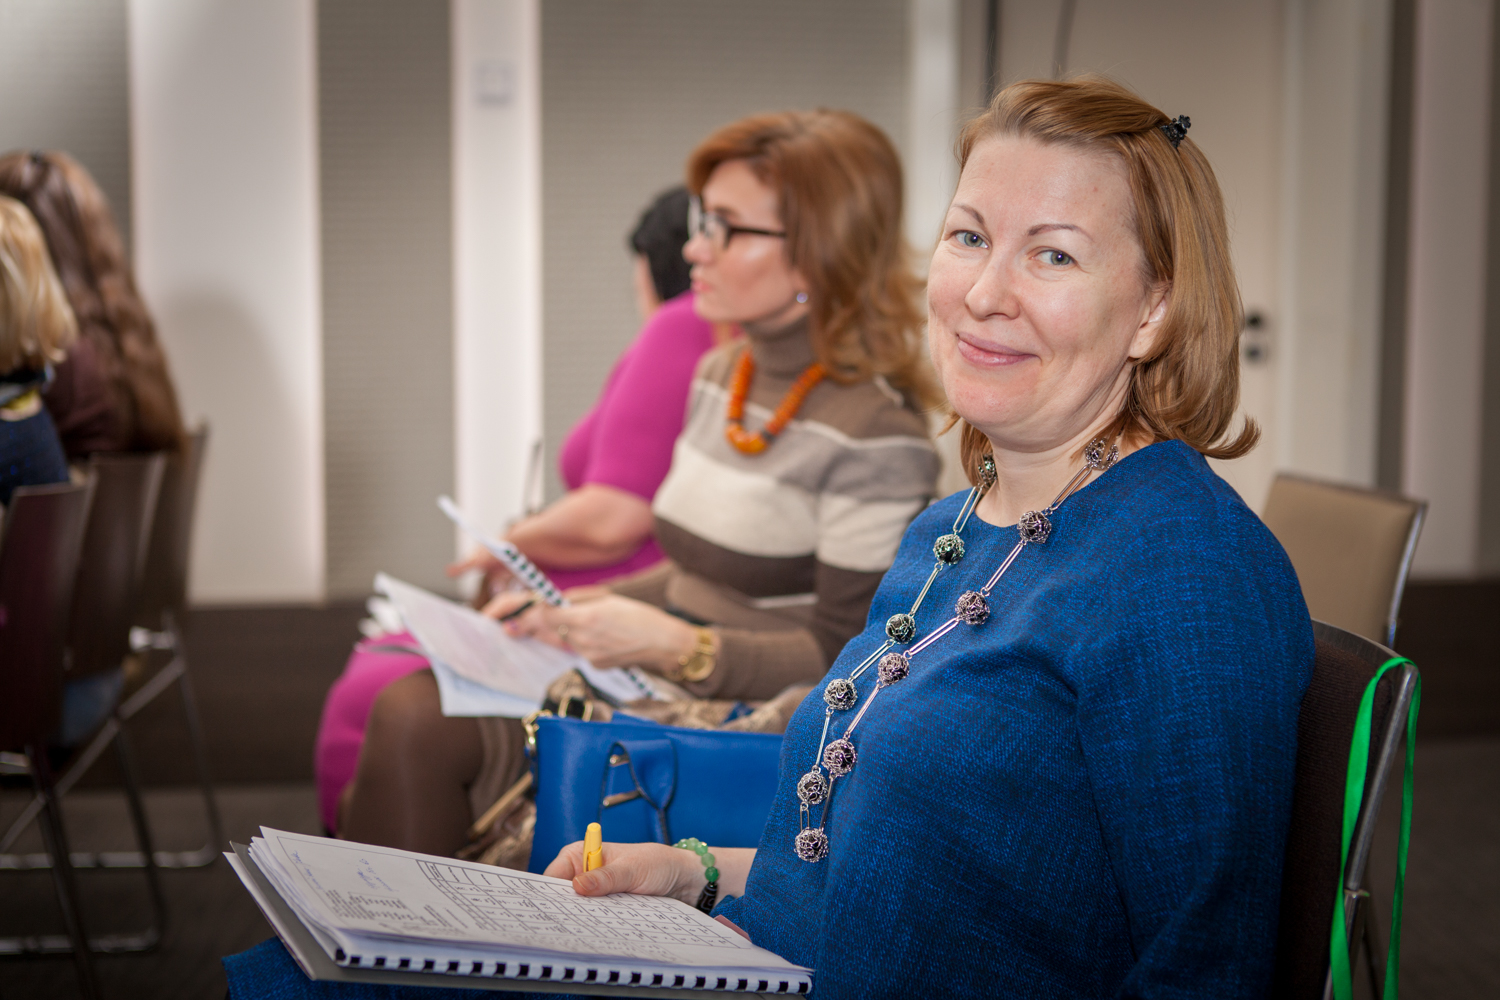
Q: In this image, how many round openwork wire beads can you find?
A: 11